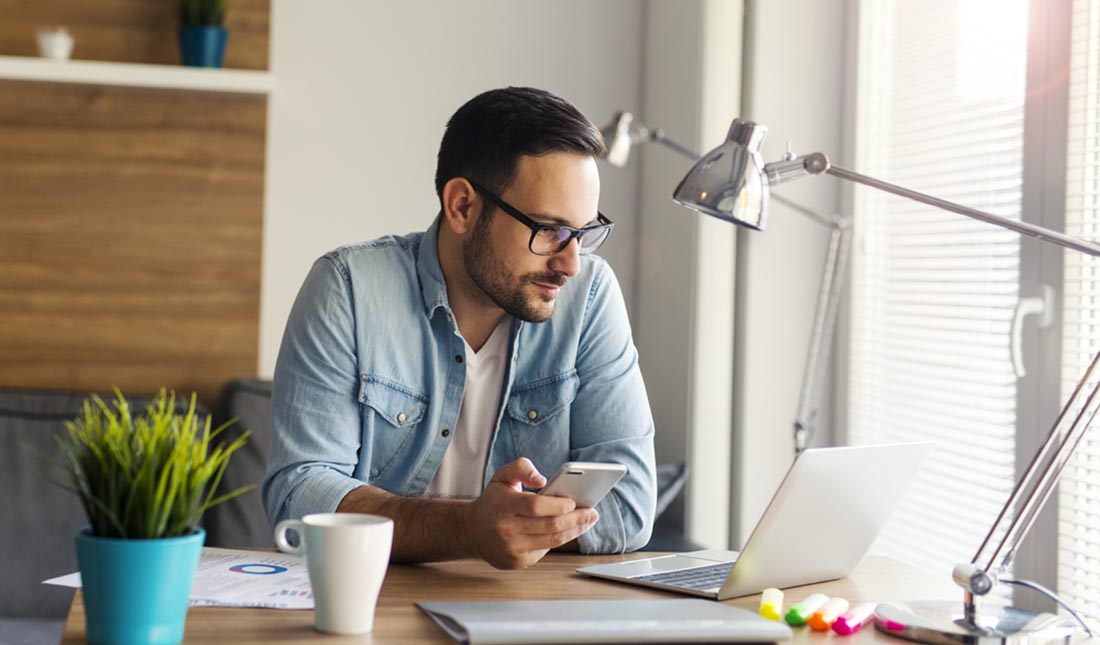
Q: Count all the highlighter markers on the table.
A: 4